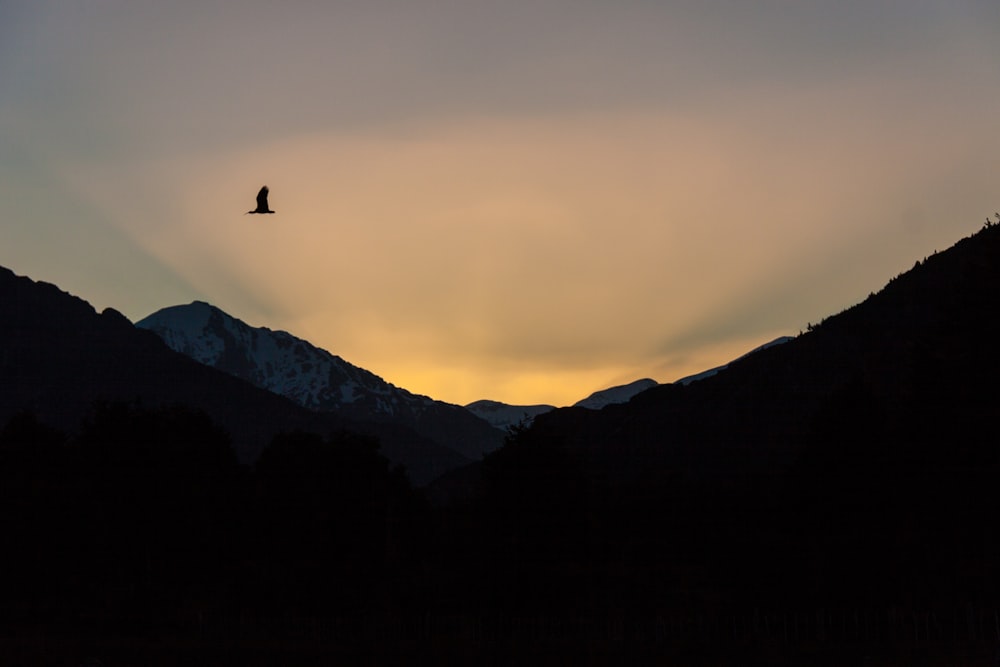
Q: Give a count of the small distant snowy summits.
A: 3